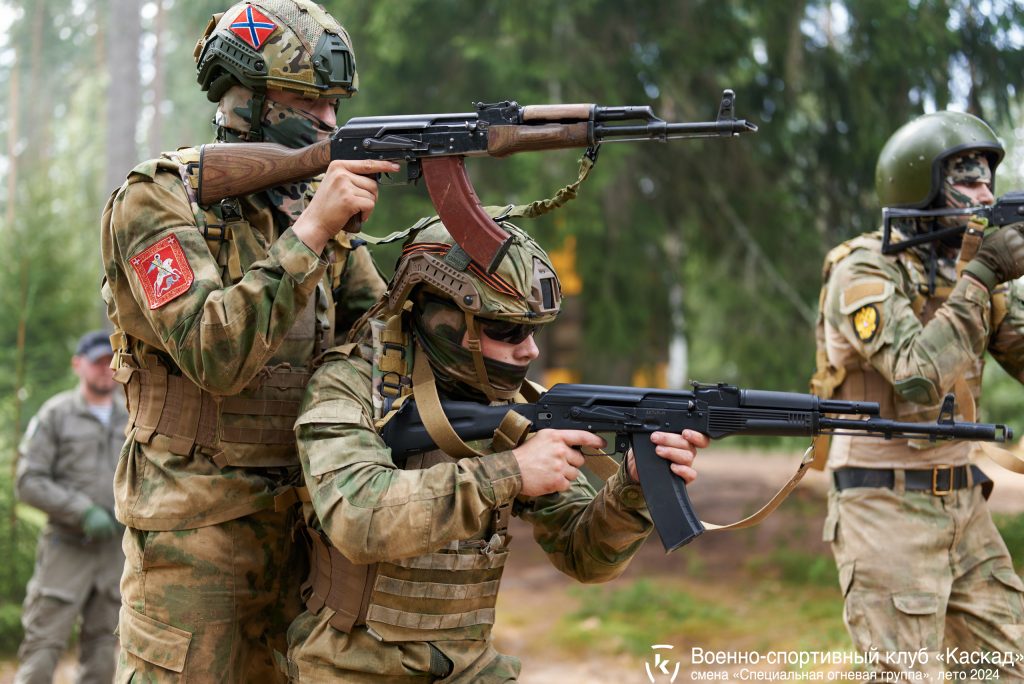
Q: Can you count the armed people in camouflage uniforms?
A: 3